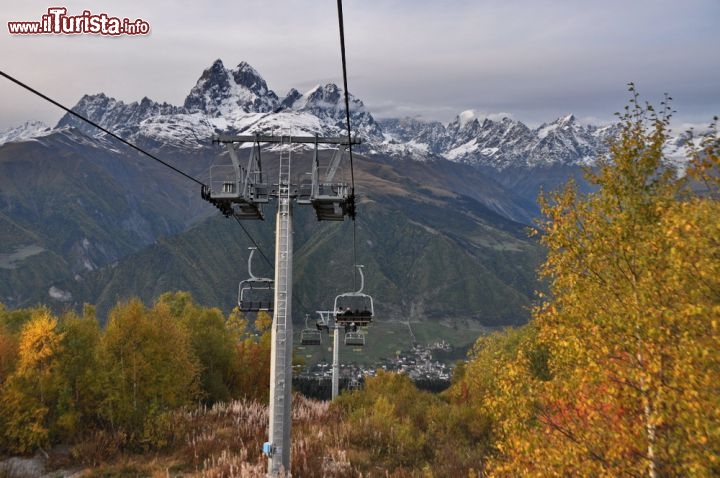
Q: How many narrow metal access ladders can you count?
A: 1